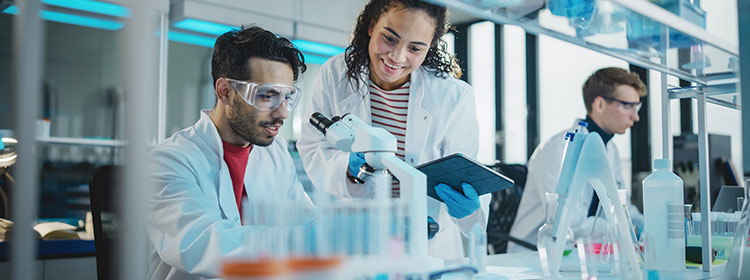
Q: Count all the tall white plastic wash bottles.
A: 1